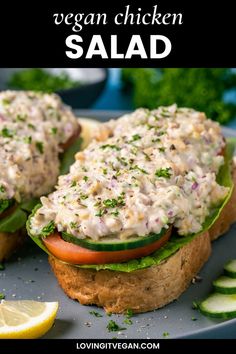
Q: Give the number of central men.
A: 0